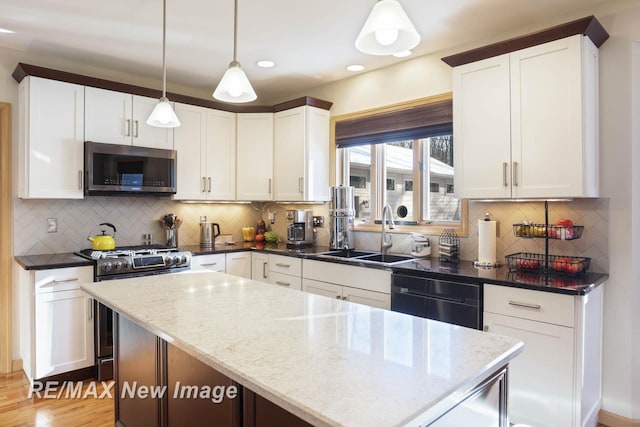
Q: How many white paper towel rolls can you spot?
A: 1